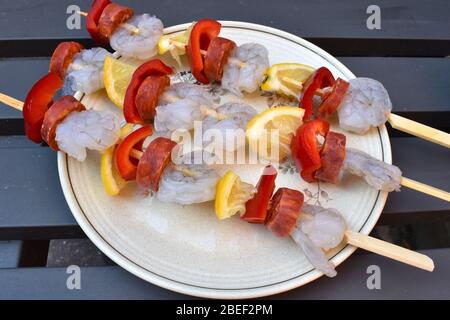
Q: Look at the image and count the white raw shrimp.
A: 10